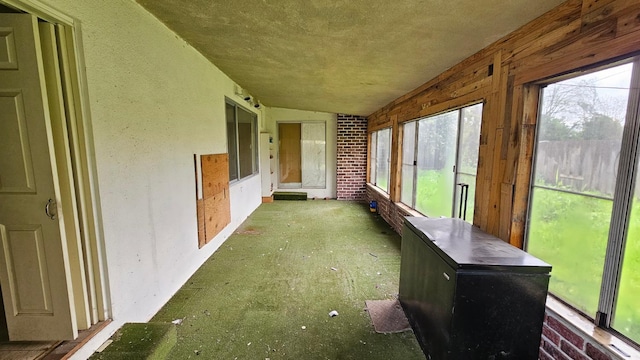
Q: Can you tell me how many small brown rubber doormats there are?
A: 1